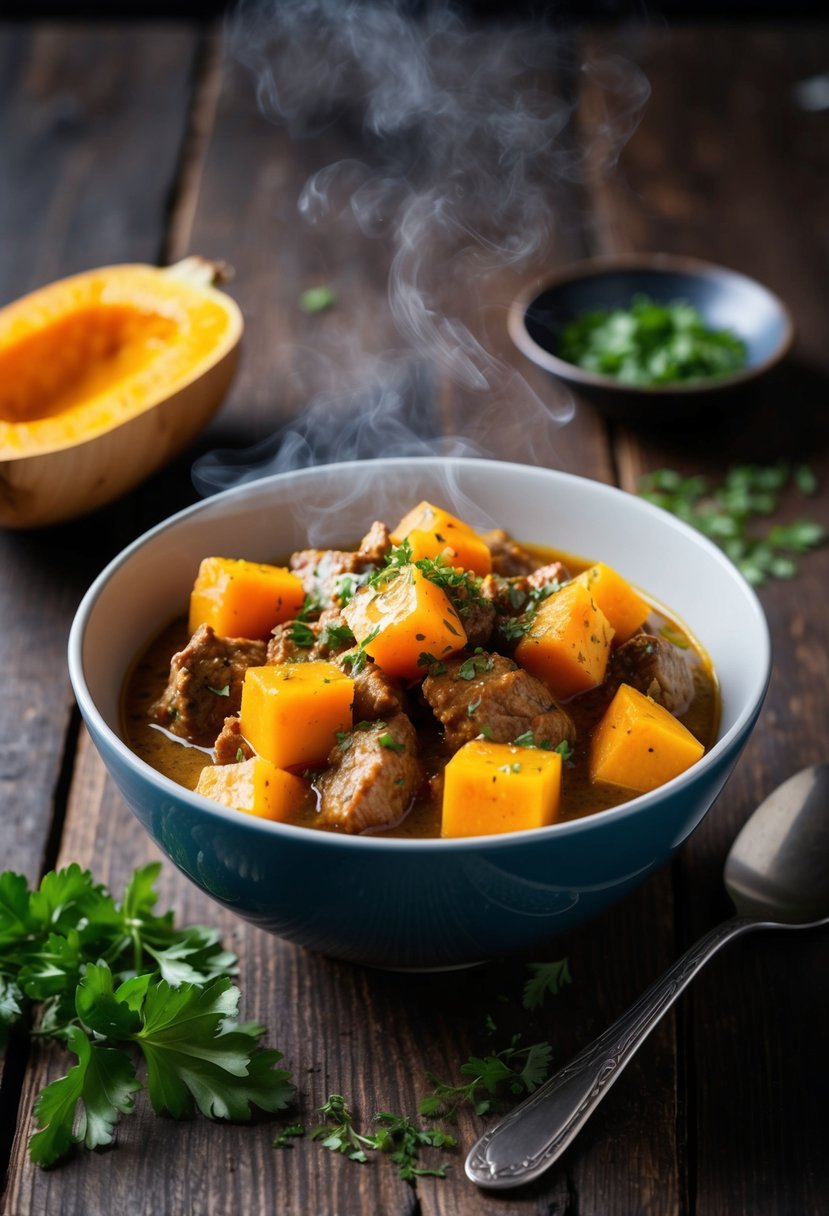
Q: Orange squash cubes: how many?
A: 9